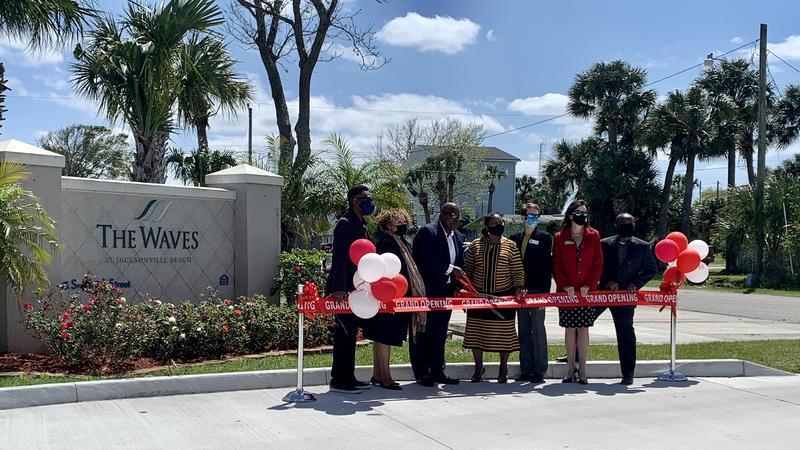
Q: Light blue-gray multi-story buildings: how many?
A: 1